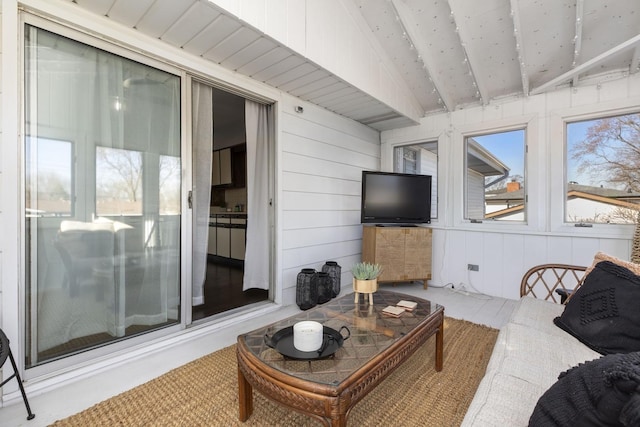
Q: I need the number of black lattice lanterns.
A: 3